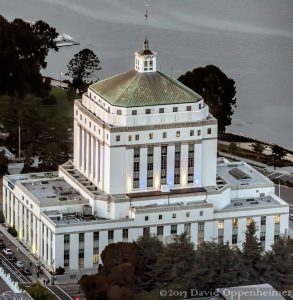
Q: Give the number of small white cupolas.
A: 1